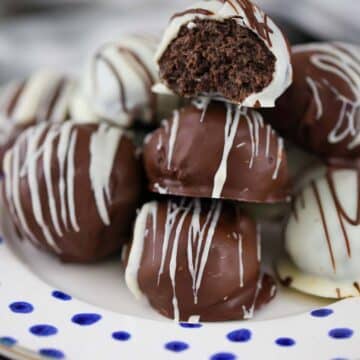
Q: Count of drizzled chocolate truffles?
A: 8